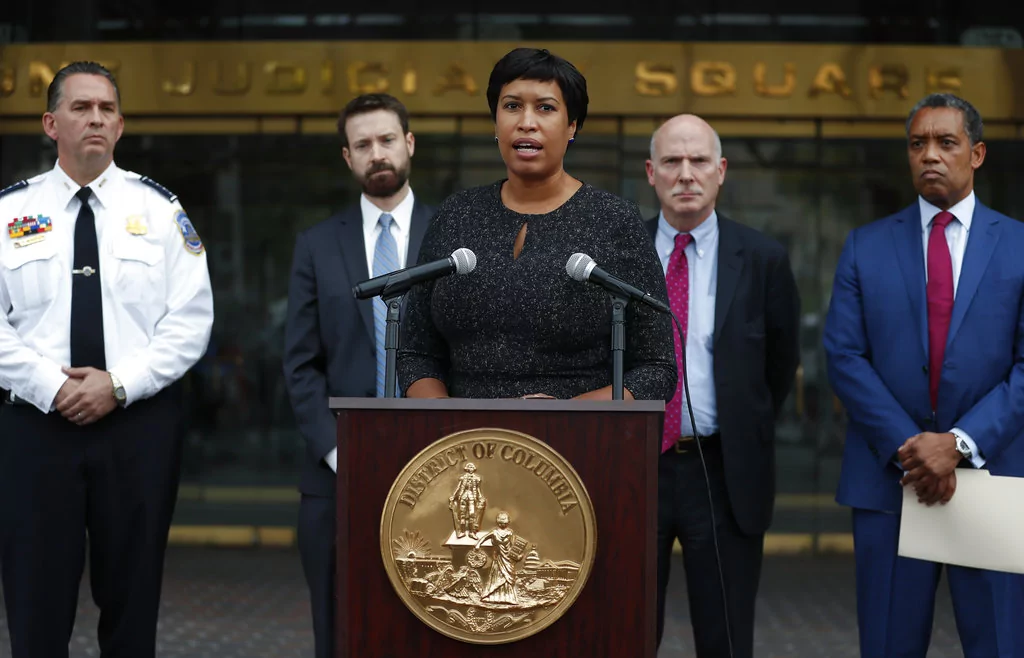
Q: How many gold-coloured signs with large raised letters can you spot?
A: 1